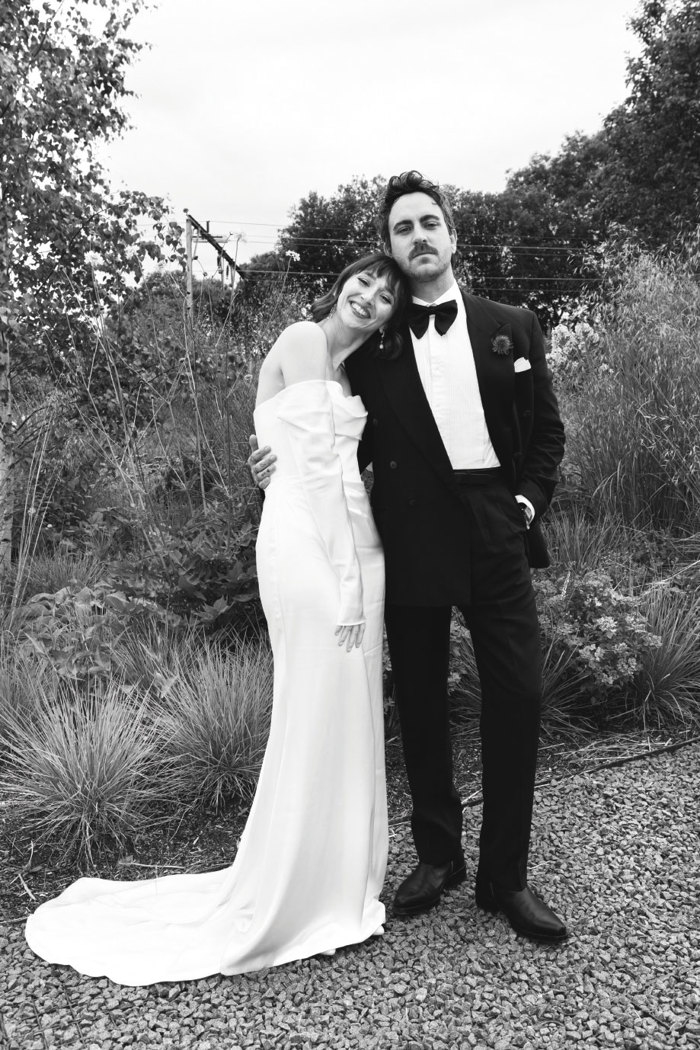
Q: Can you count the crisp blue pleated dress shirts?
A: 0